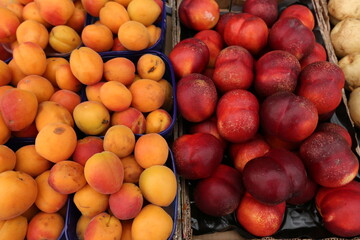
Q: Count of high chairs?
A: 0